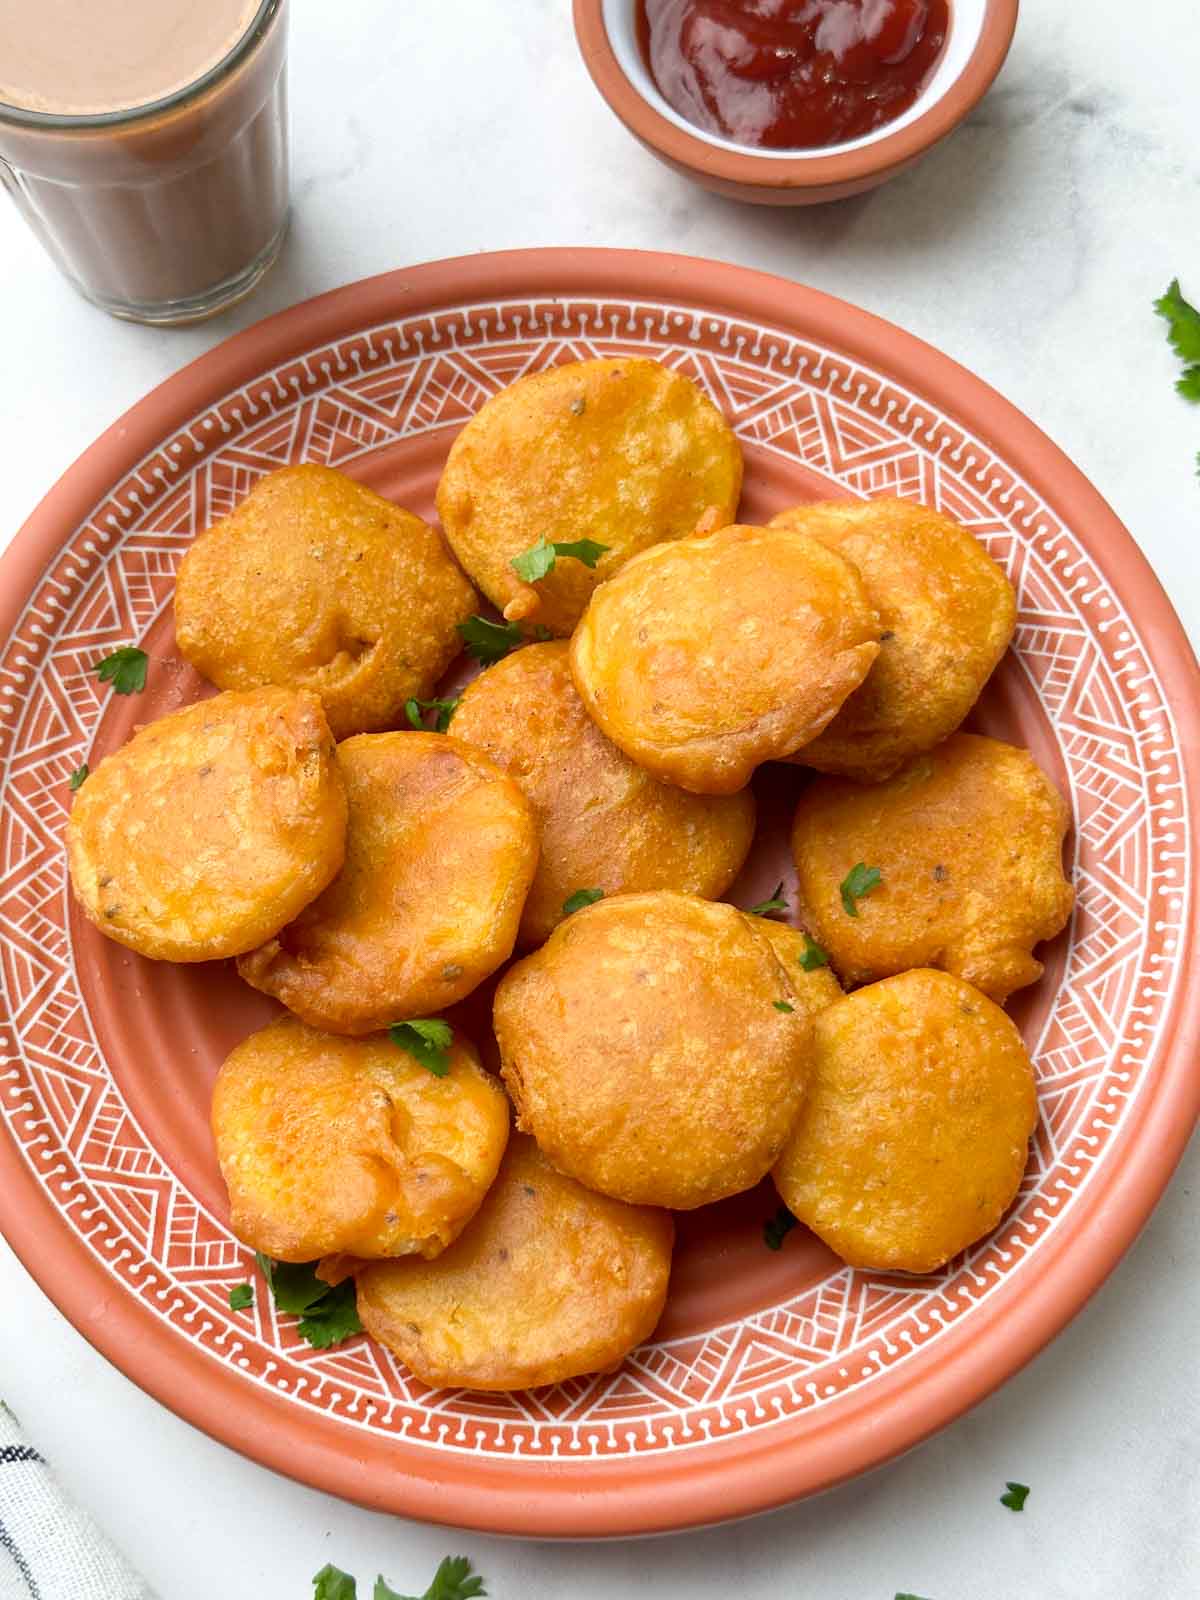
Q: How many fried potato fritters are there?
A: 13